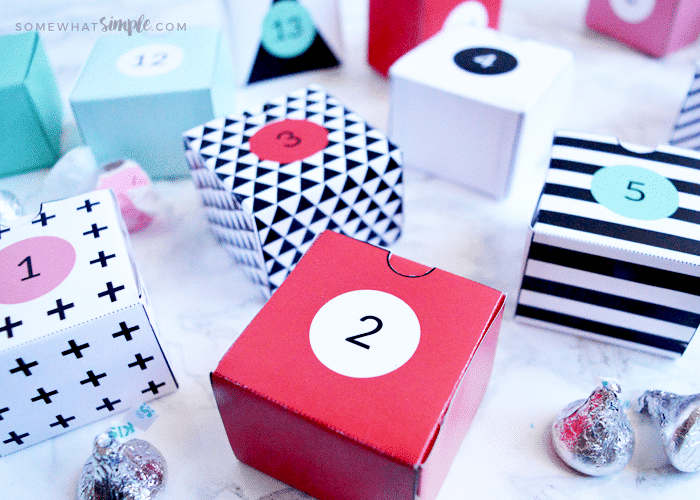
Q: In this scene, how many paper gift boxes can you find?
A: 11